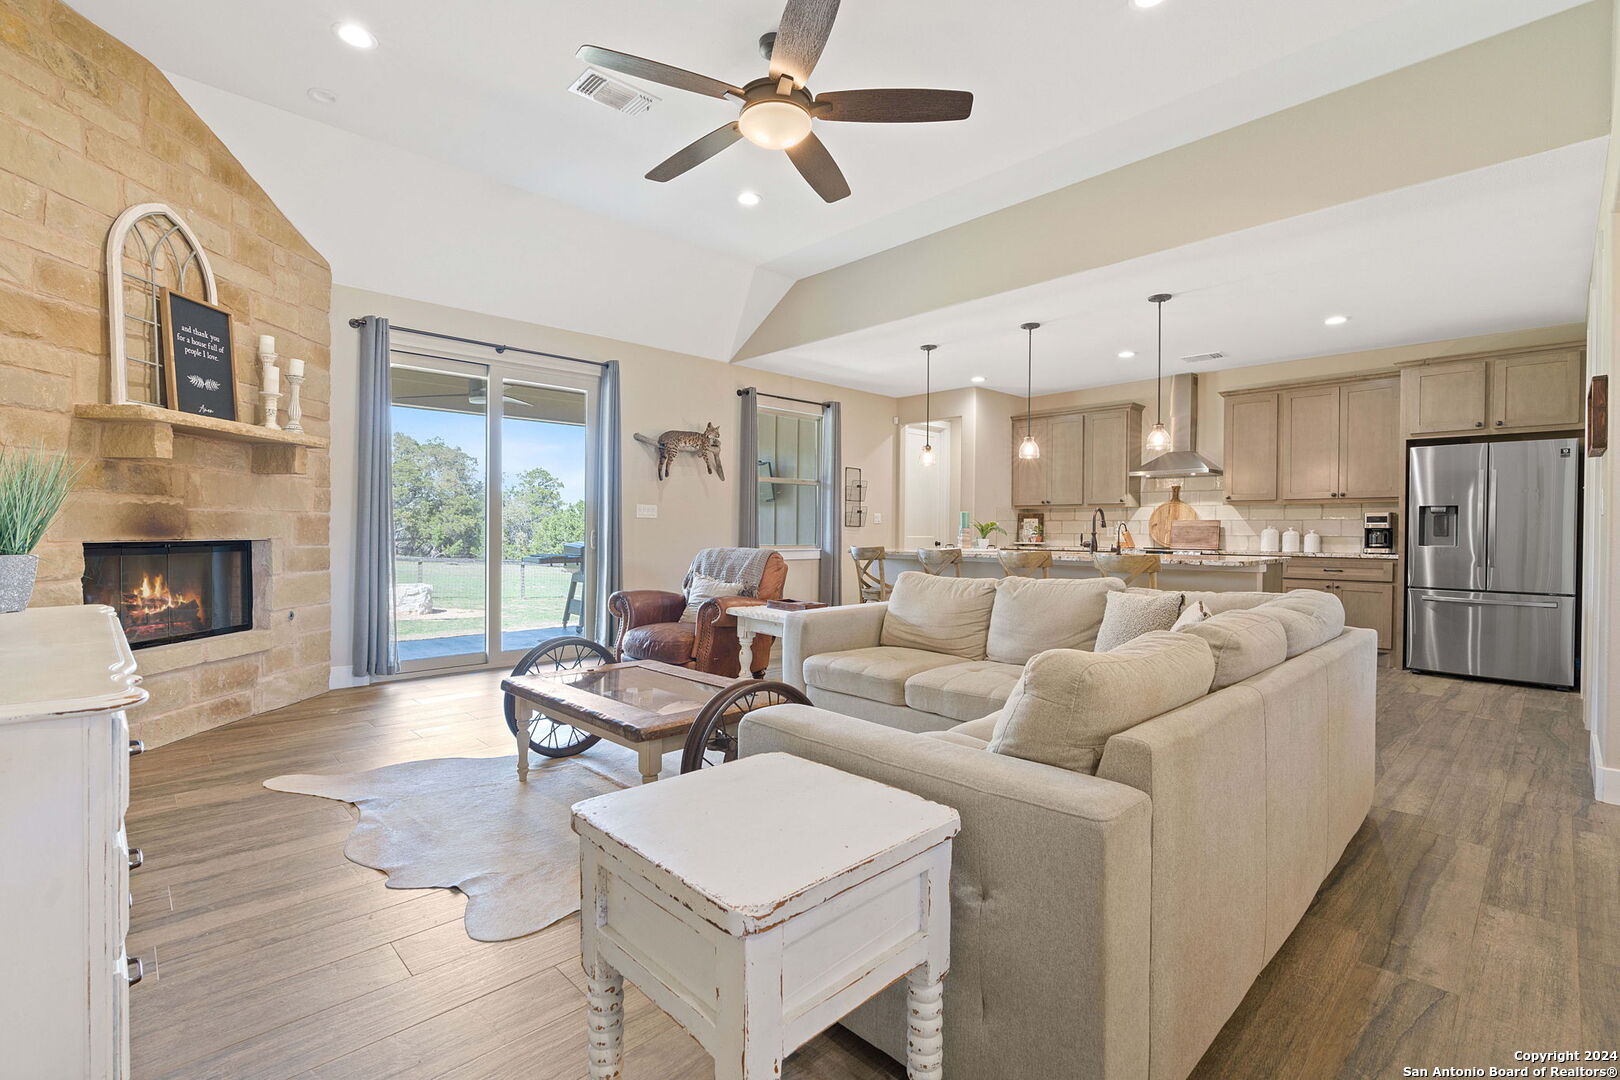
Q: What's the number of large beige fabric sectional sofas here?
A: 1